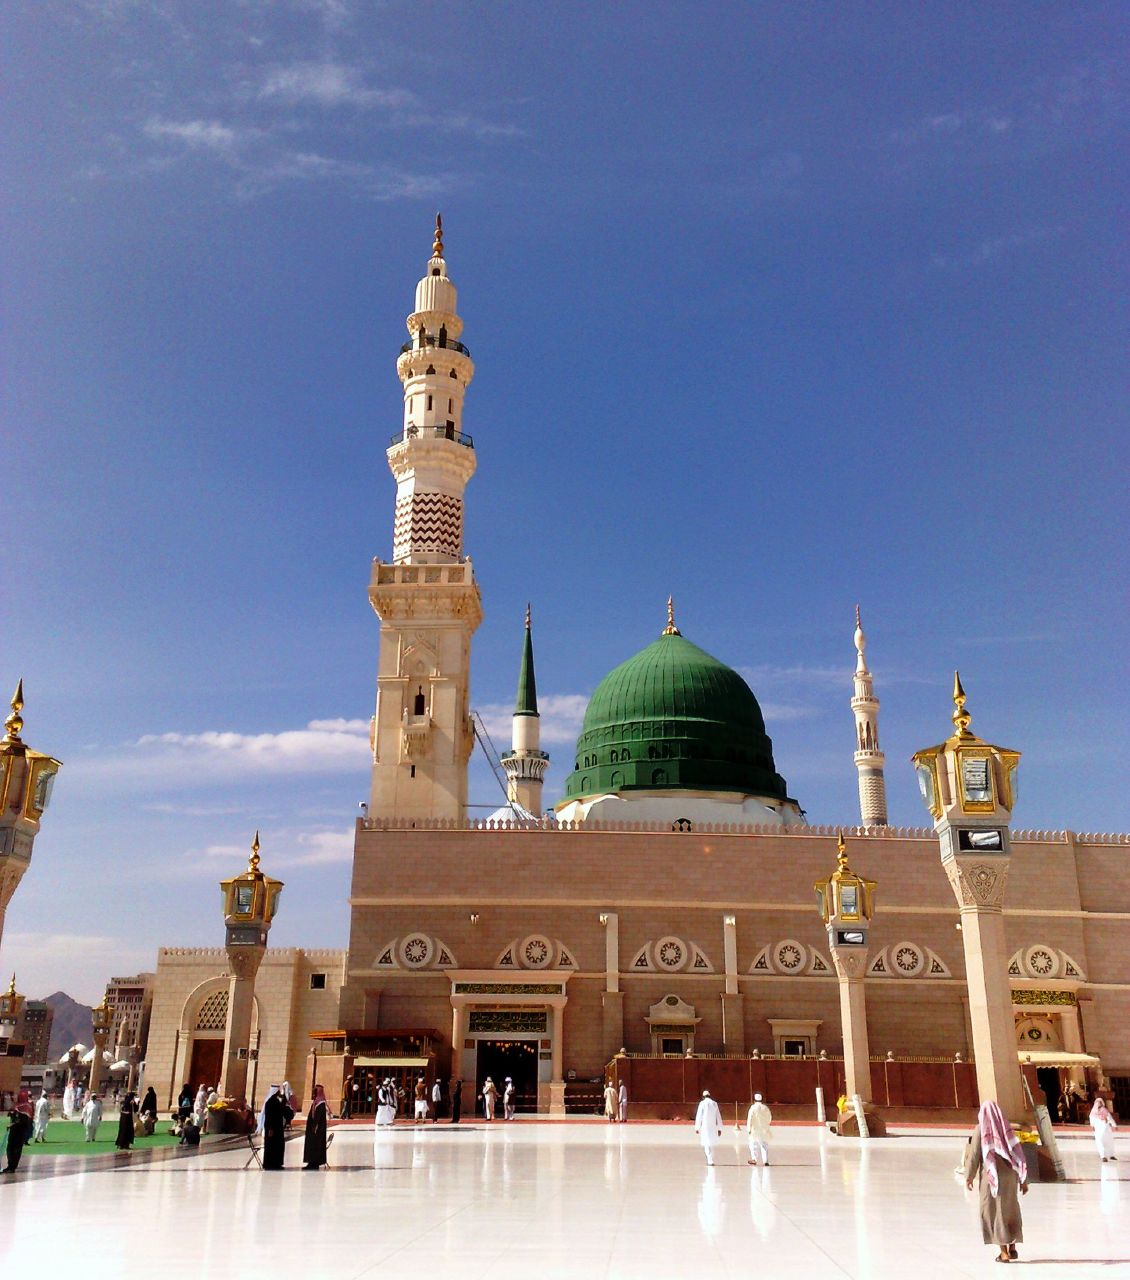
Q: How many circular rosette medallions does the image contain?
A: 6